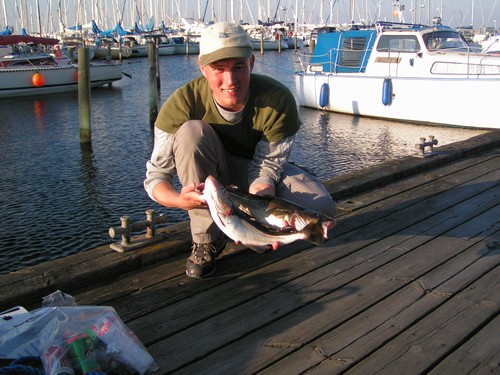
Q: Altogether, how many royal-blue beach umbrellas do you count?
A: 0